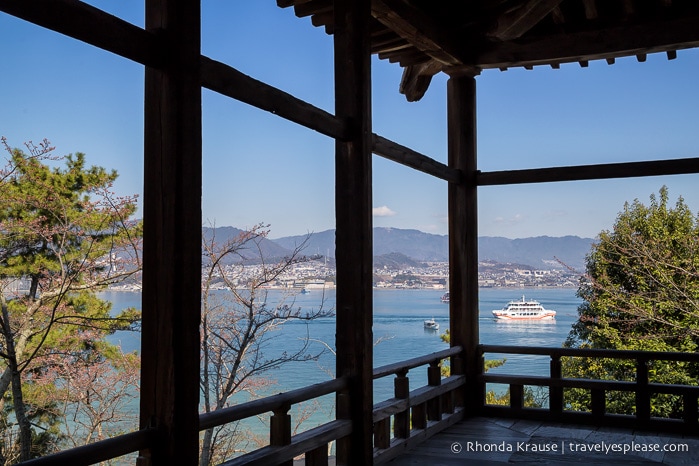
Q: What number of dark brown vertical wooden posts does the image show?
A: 3